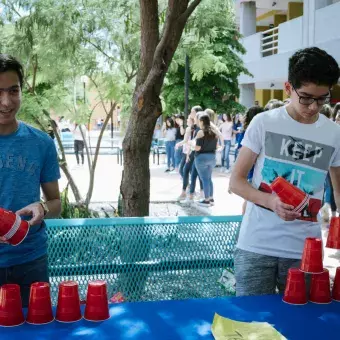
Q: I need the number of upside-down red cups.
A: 9